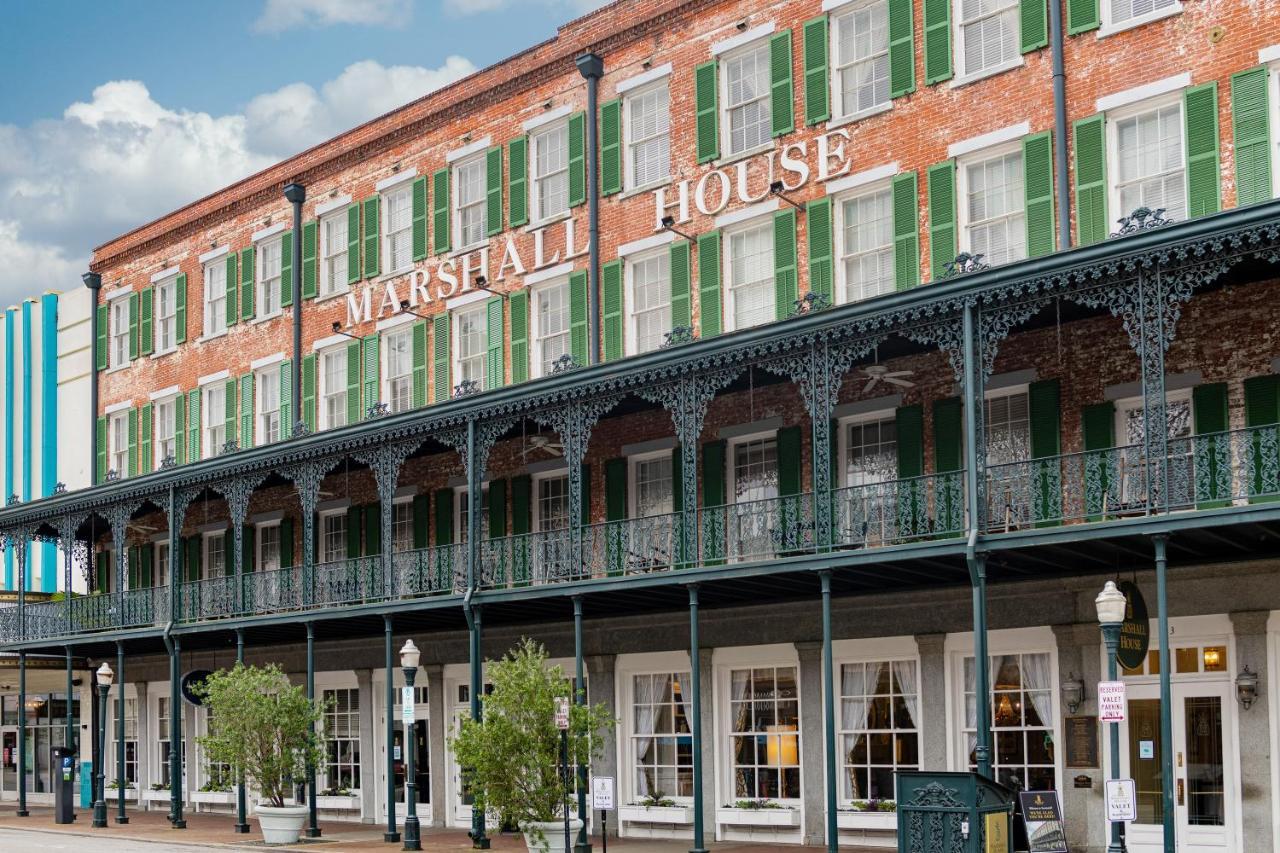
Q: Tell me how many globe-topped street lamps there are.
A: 3